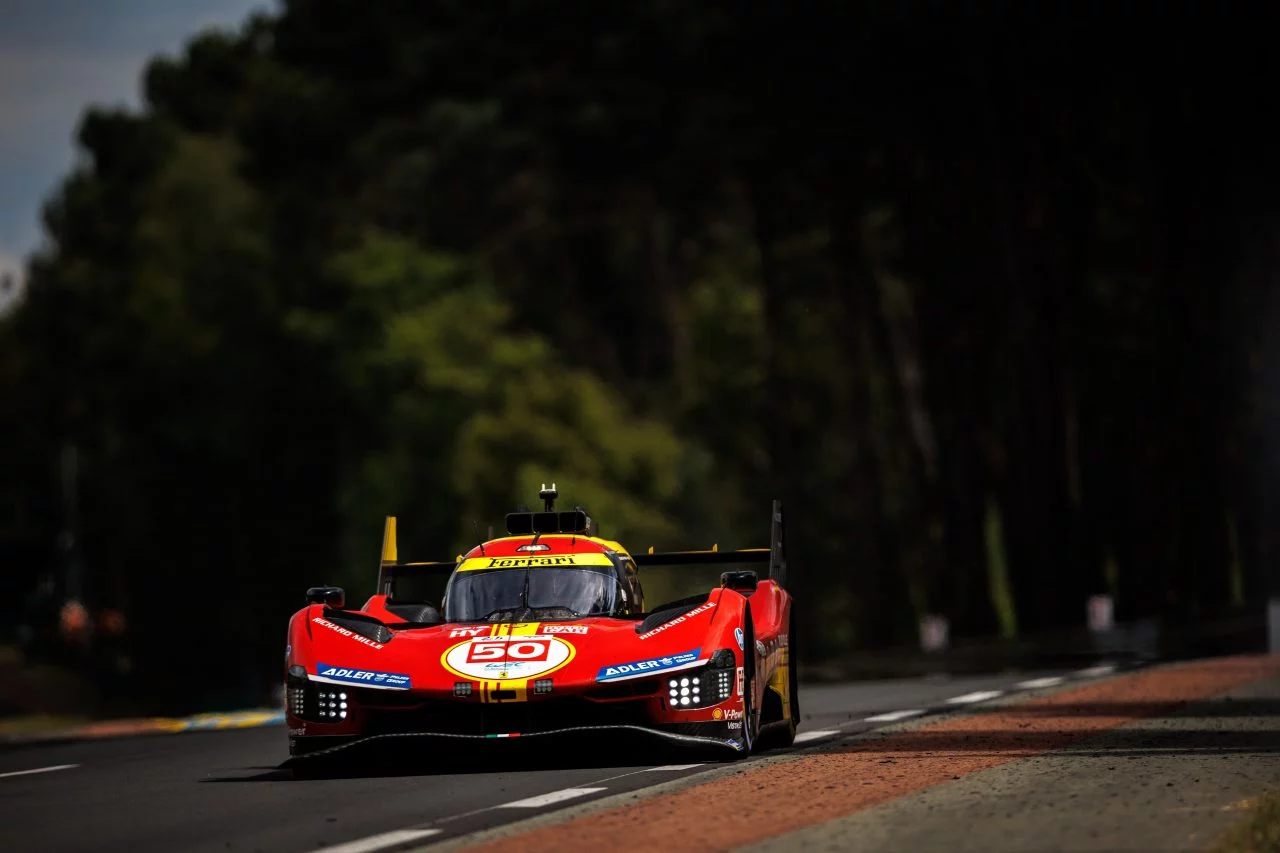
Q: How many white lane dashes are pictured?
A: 9